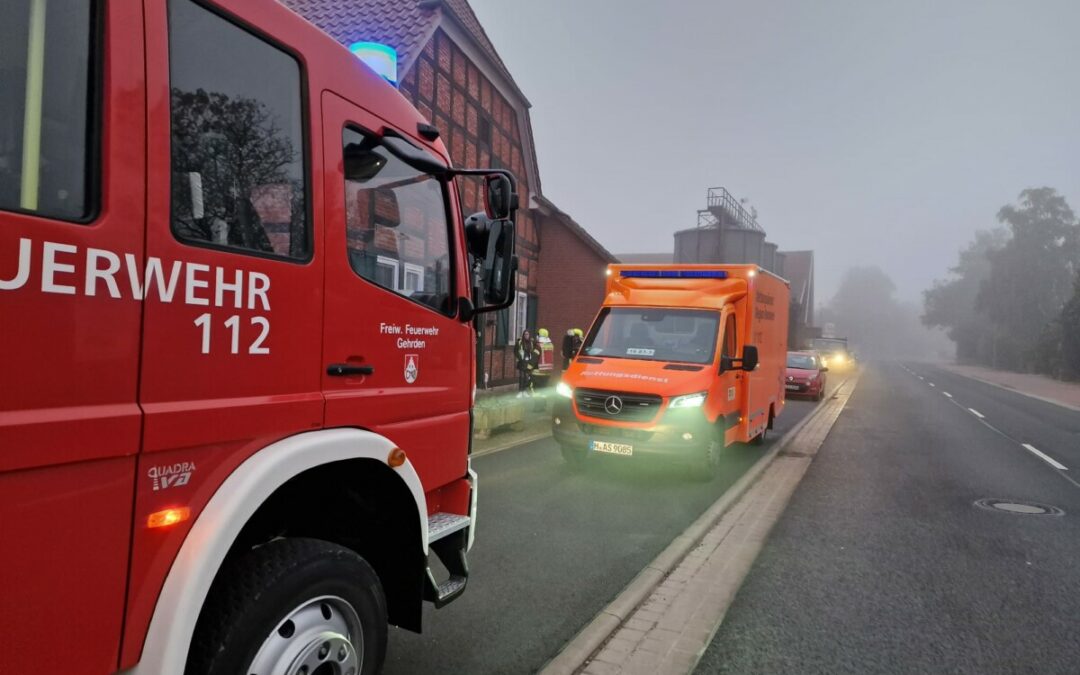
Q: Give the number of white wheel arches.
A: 1